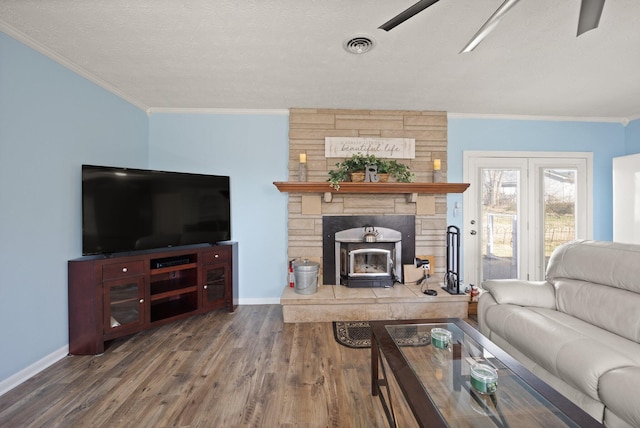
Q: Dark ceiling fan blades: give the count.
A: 2